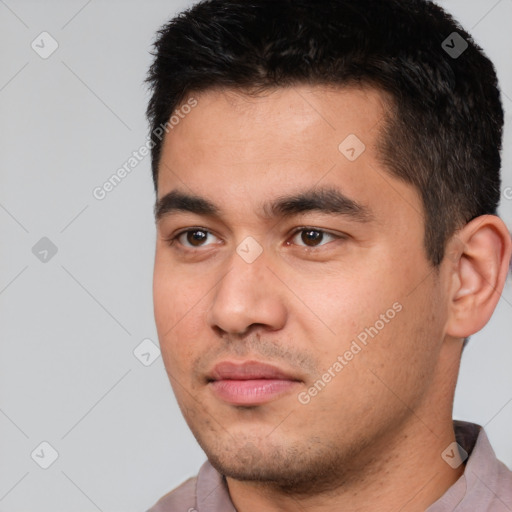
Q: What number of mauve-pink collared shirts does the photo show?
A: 1